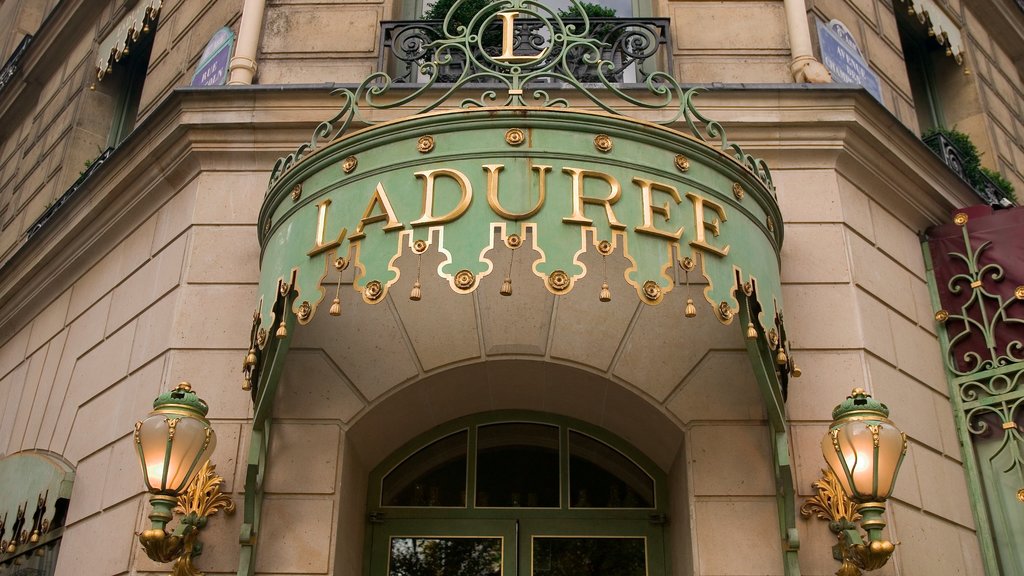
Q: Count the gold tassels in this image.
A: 11